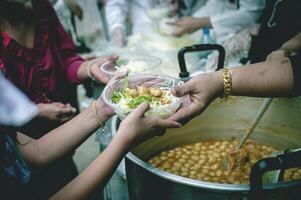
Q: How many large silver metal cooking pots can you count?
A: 1